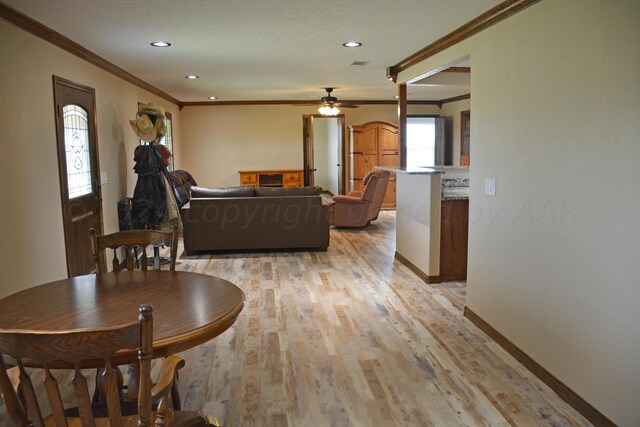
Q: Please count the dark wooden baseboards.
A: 2